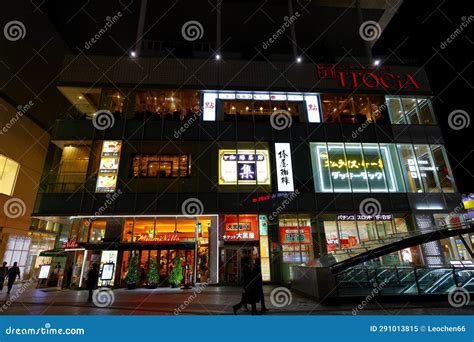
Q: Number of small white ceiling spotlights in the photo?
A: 4